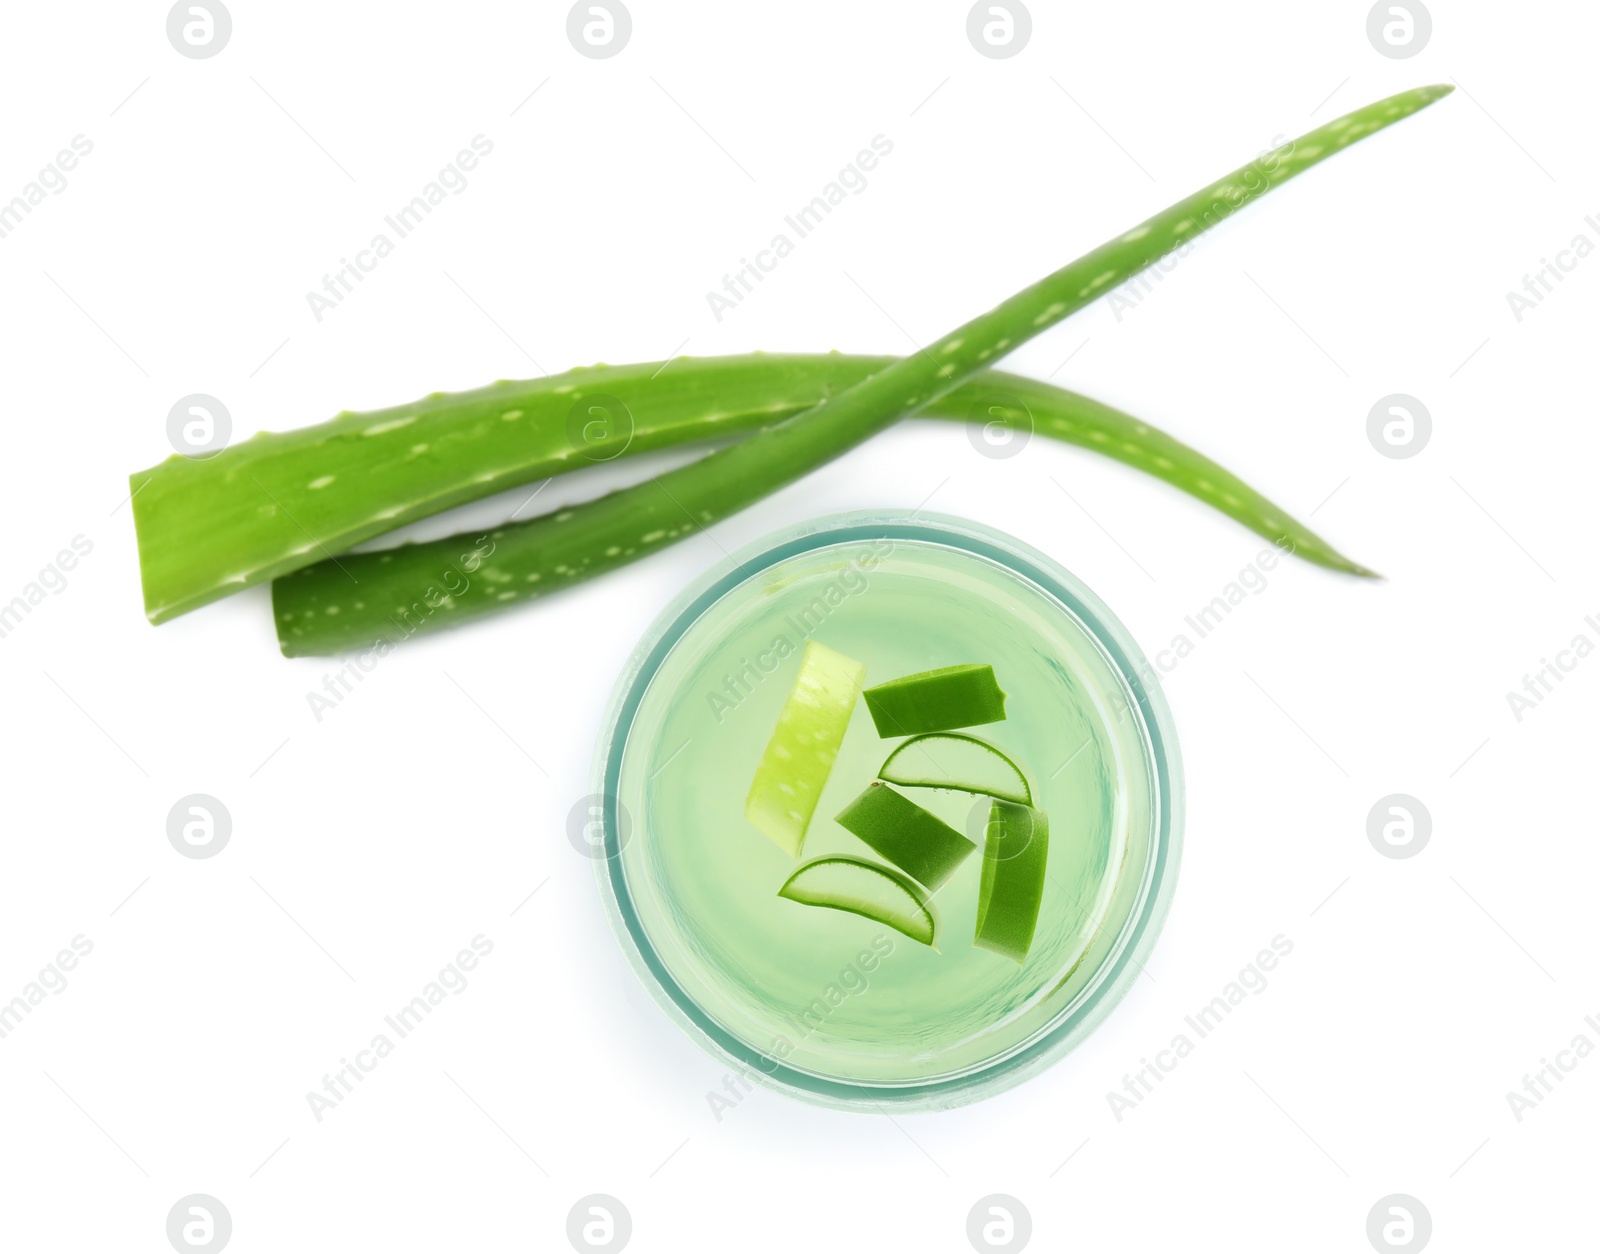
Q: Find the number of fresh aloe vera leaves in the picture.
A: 2